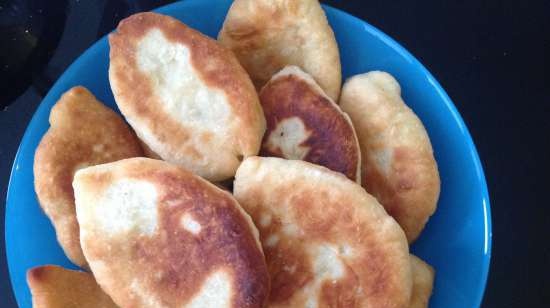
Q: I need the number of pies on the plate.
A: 9